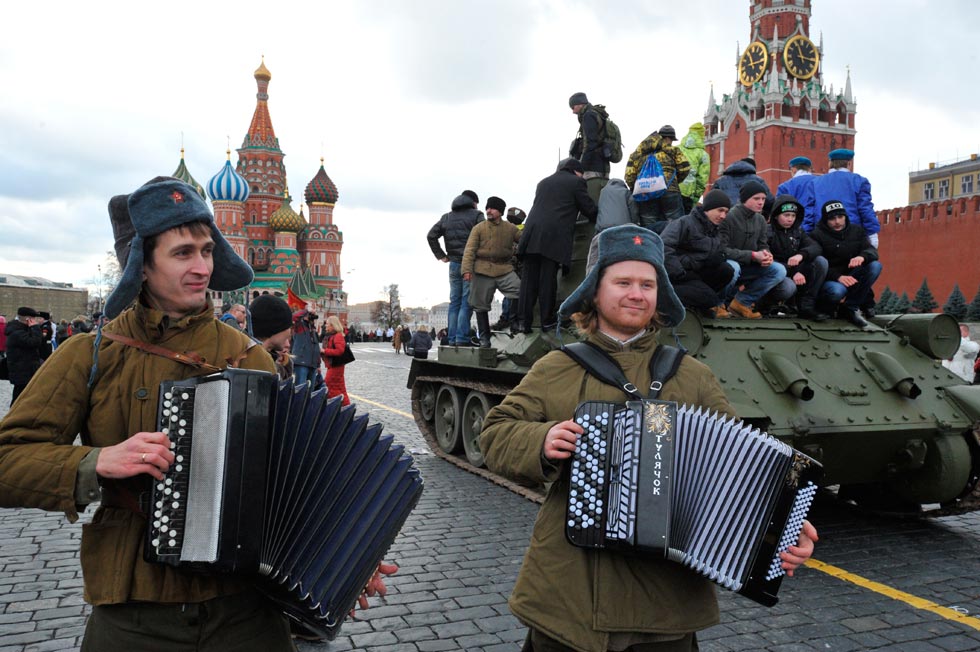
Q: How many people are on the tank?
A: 15